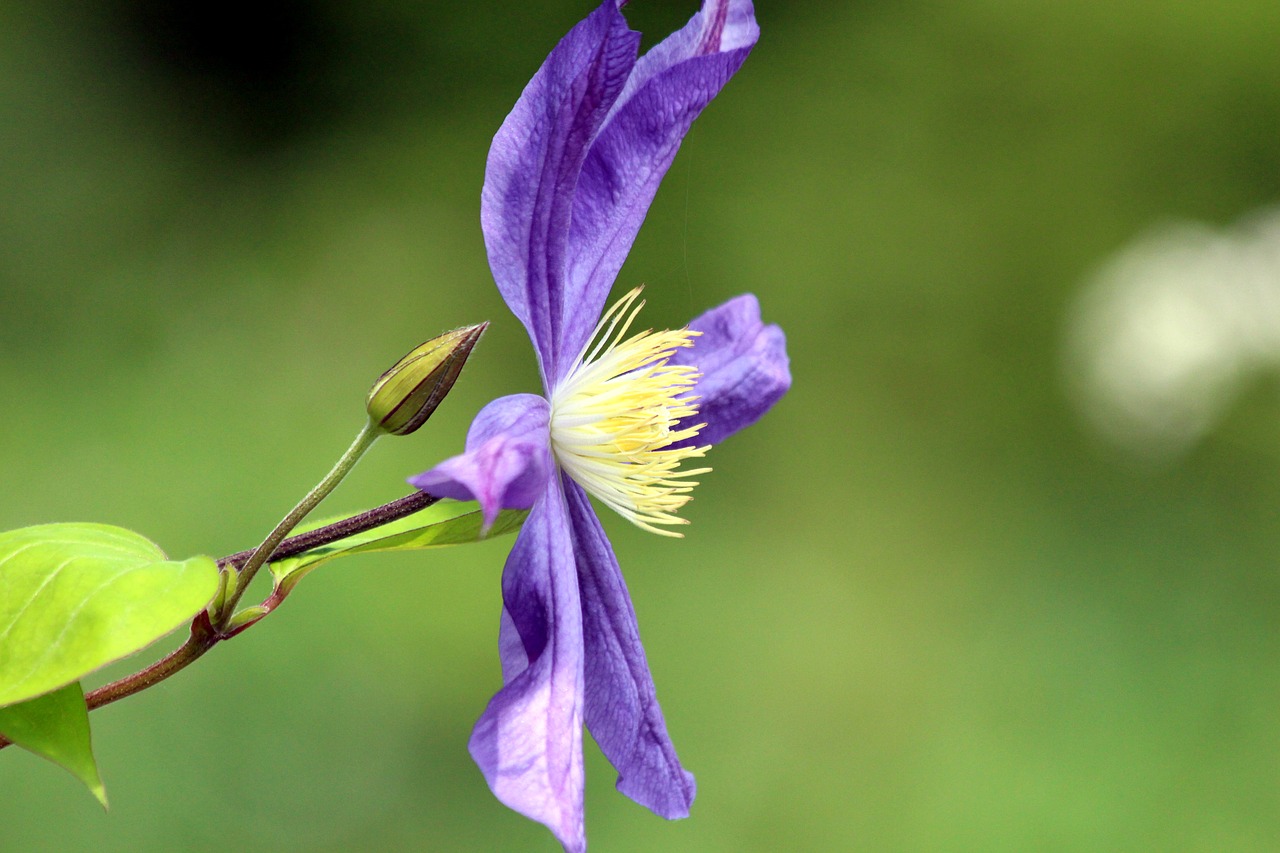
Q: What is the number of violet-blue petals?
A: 6